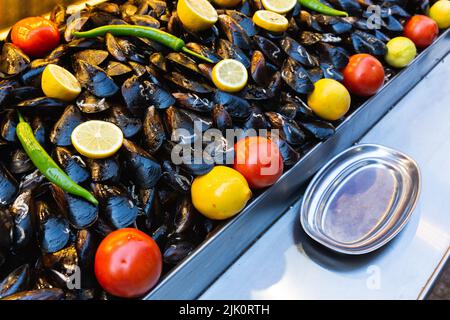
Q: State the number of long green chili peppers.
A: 3